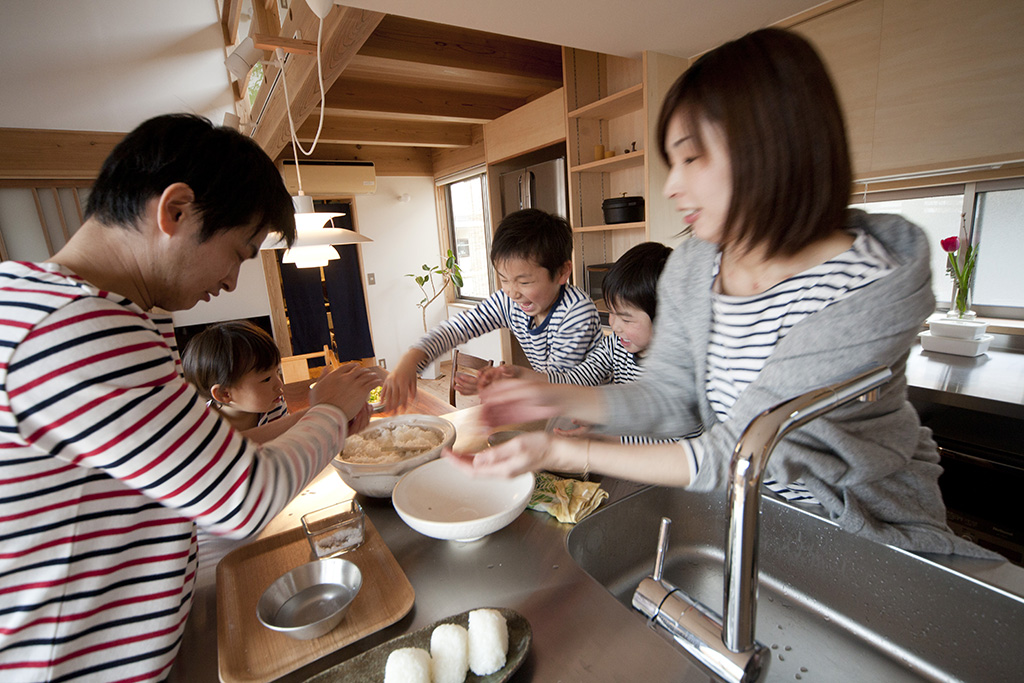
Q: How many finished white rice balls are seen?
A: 3